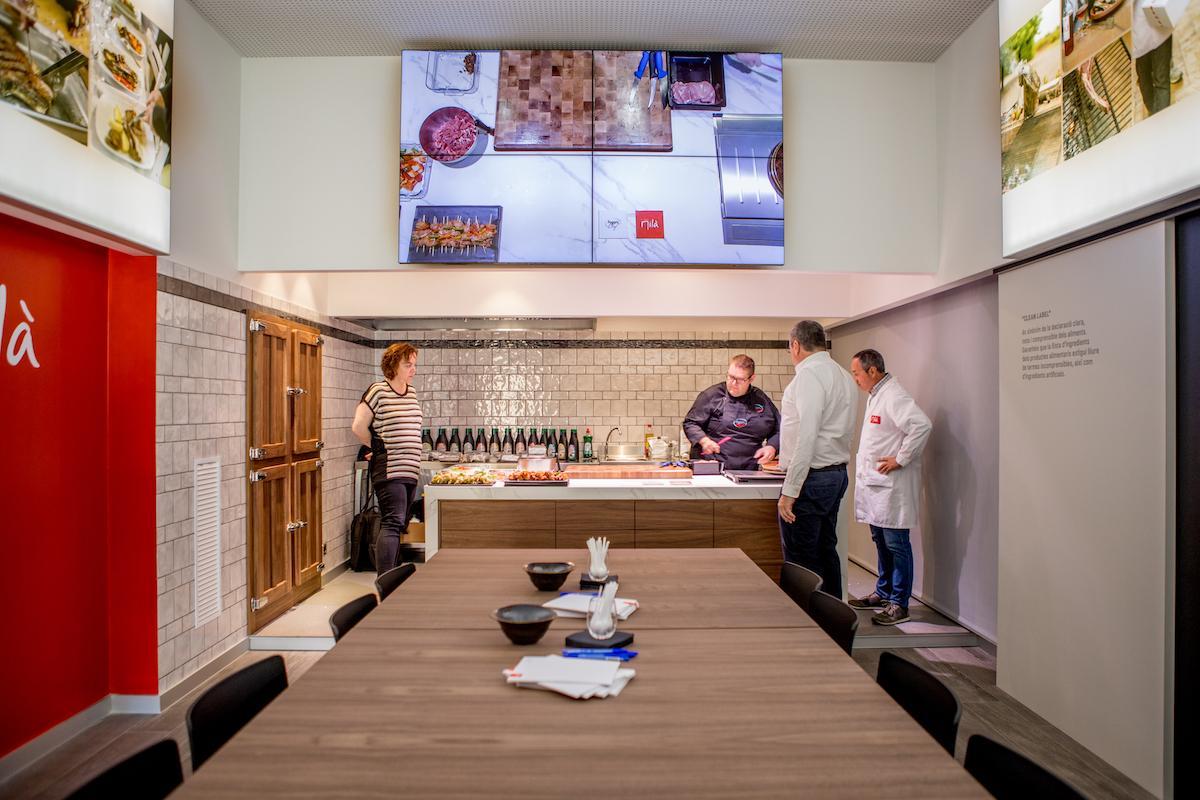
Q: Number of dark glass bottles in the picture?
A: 13